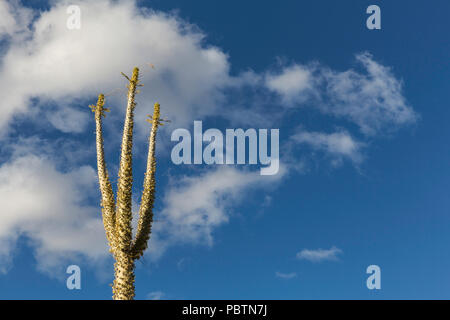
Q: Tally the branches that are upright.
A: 3